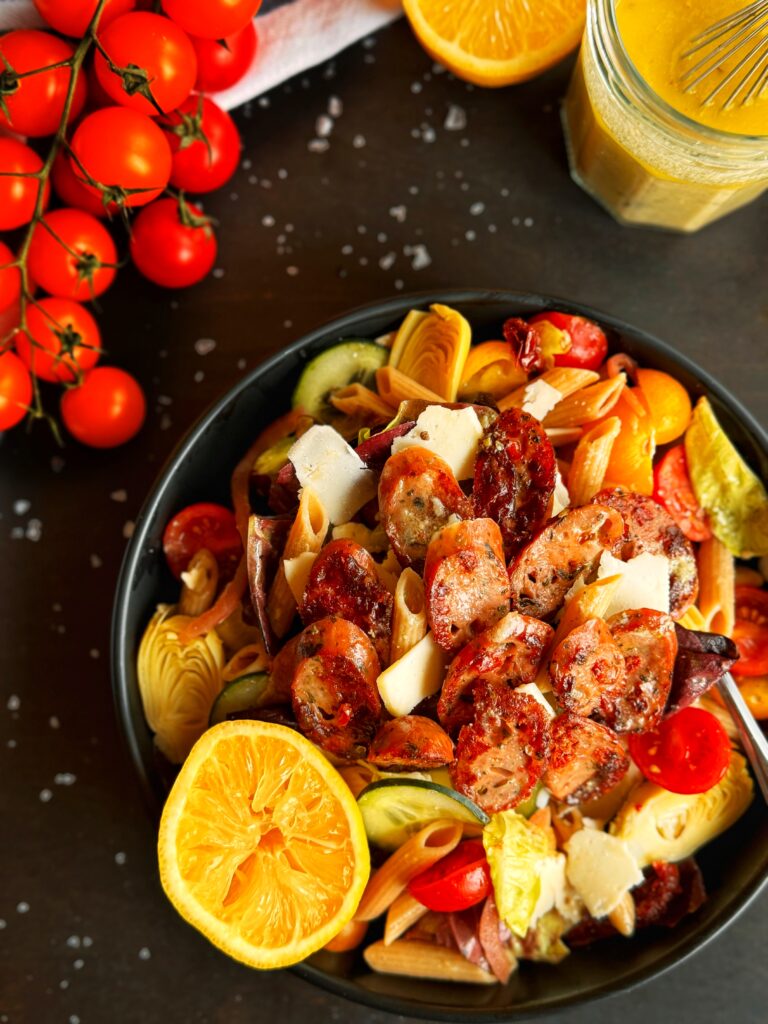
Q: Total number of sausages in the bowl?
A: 13